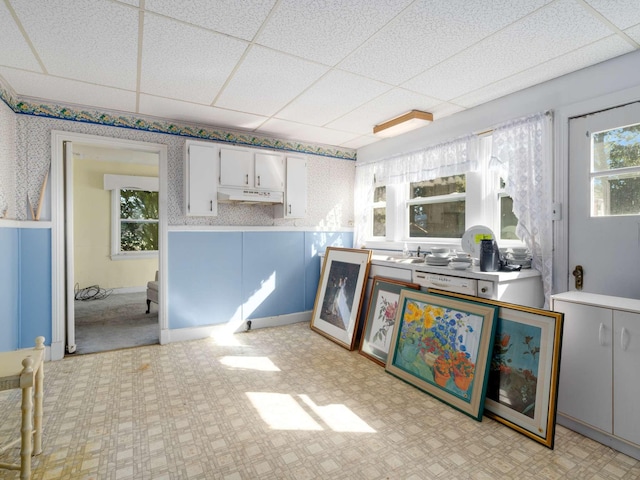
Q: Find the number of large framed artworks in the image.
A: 4